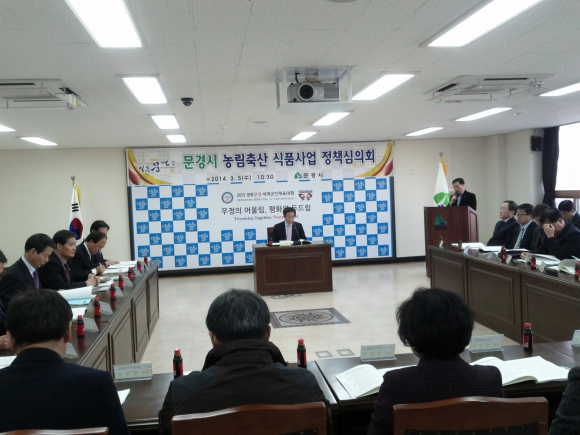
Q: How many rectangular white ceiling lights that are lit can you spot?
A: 13